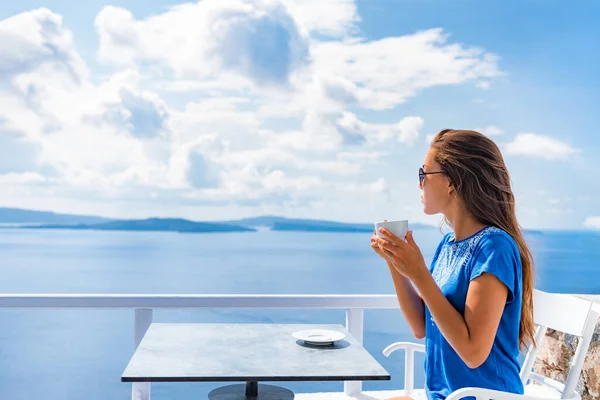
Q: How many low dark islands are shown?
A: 2